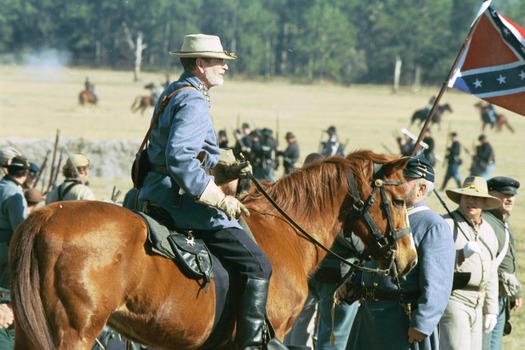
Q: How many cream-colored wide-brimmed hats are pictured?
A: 2